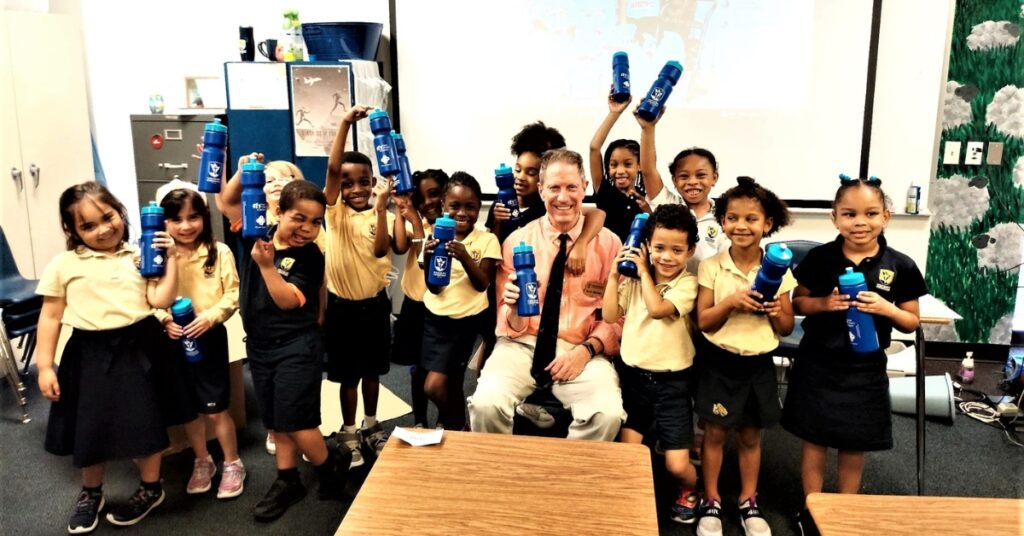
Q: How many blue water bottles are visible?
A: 14